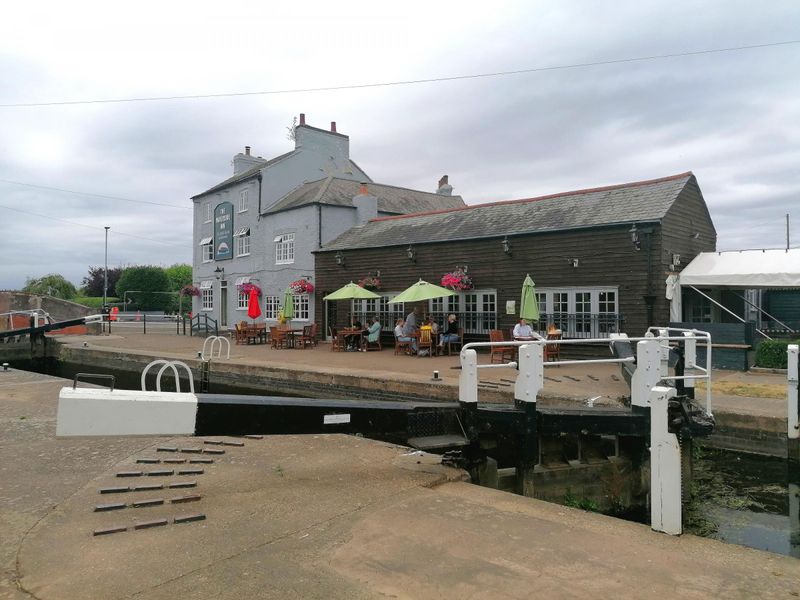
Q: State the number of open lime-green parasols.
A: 2